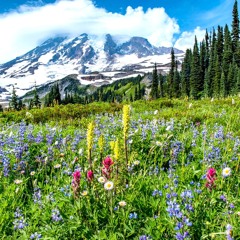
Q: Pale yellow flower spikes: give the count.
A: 5